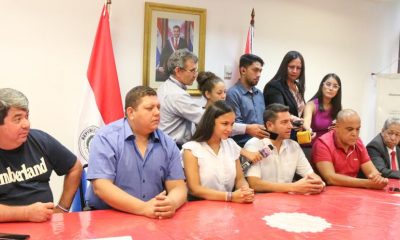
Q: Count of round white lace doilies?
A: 1